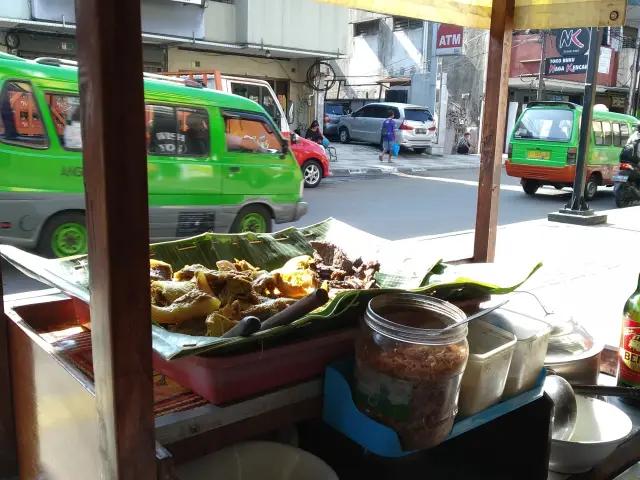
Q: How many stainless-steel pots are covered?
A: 1